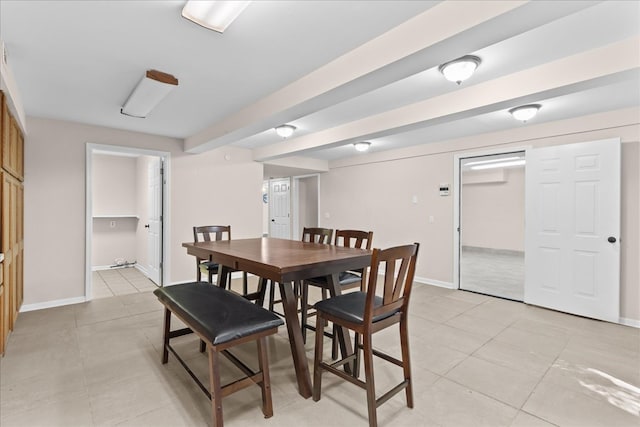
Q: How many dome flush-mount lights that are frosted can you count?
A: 4